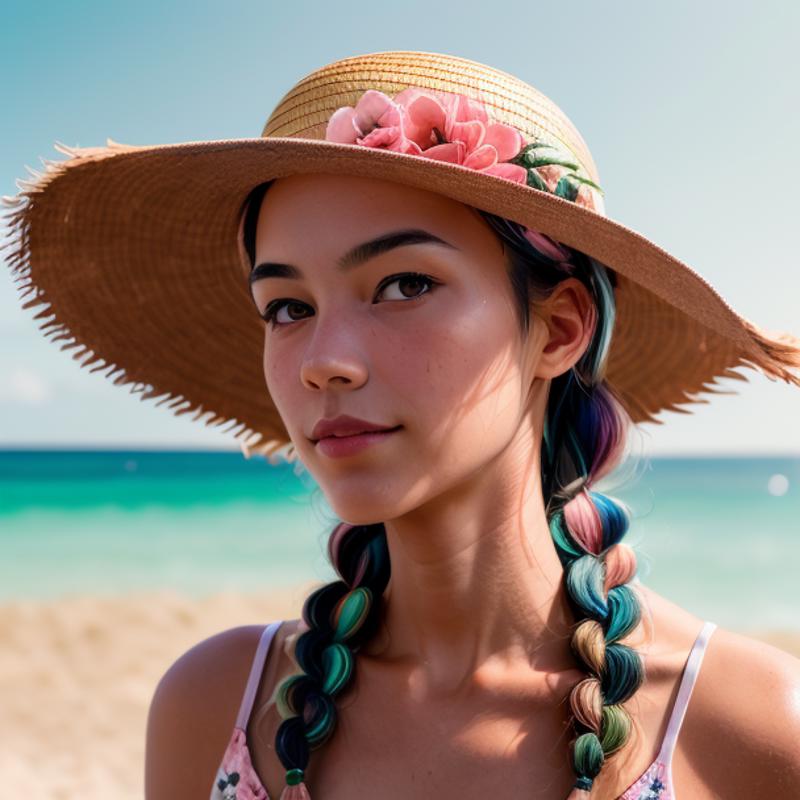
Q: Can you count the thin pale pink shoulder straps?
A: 2